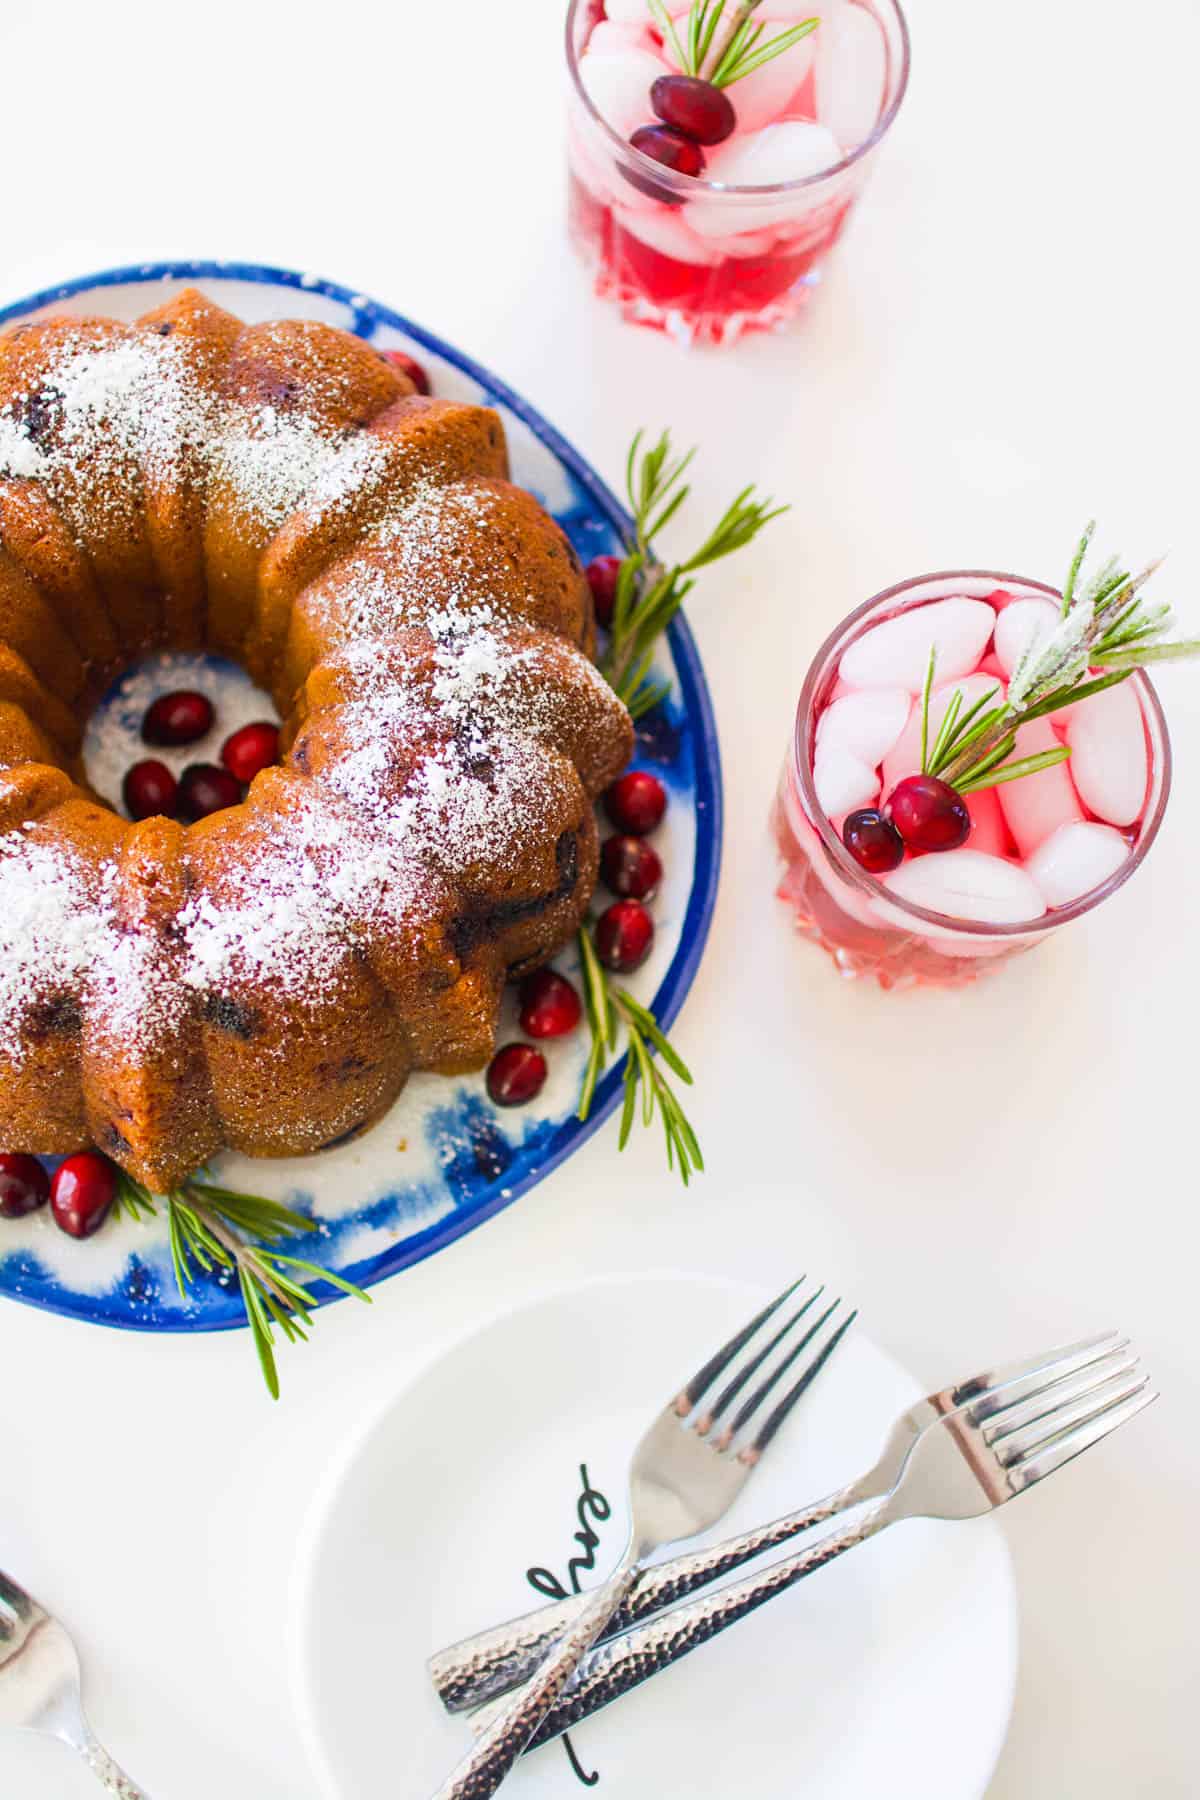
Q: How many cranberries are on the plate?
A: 13